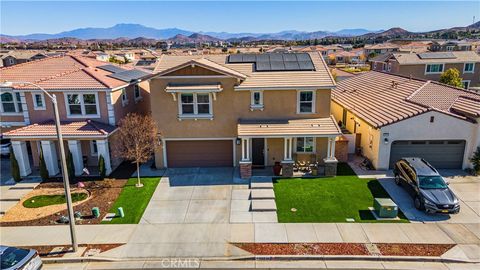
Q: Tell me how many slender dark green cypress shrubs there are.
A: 4